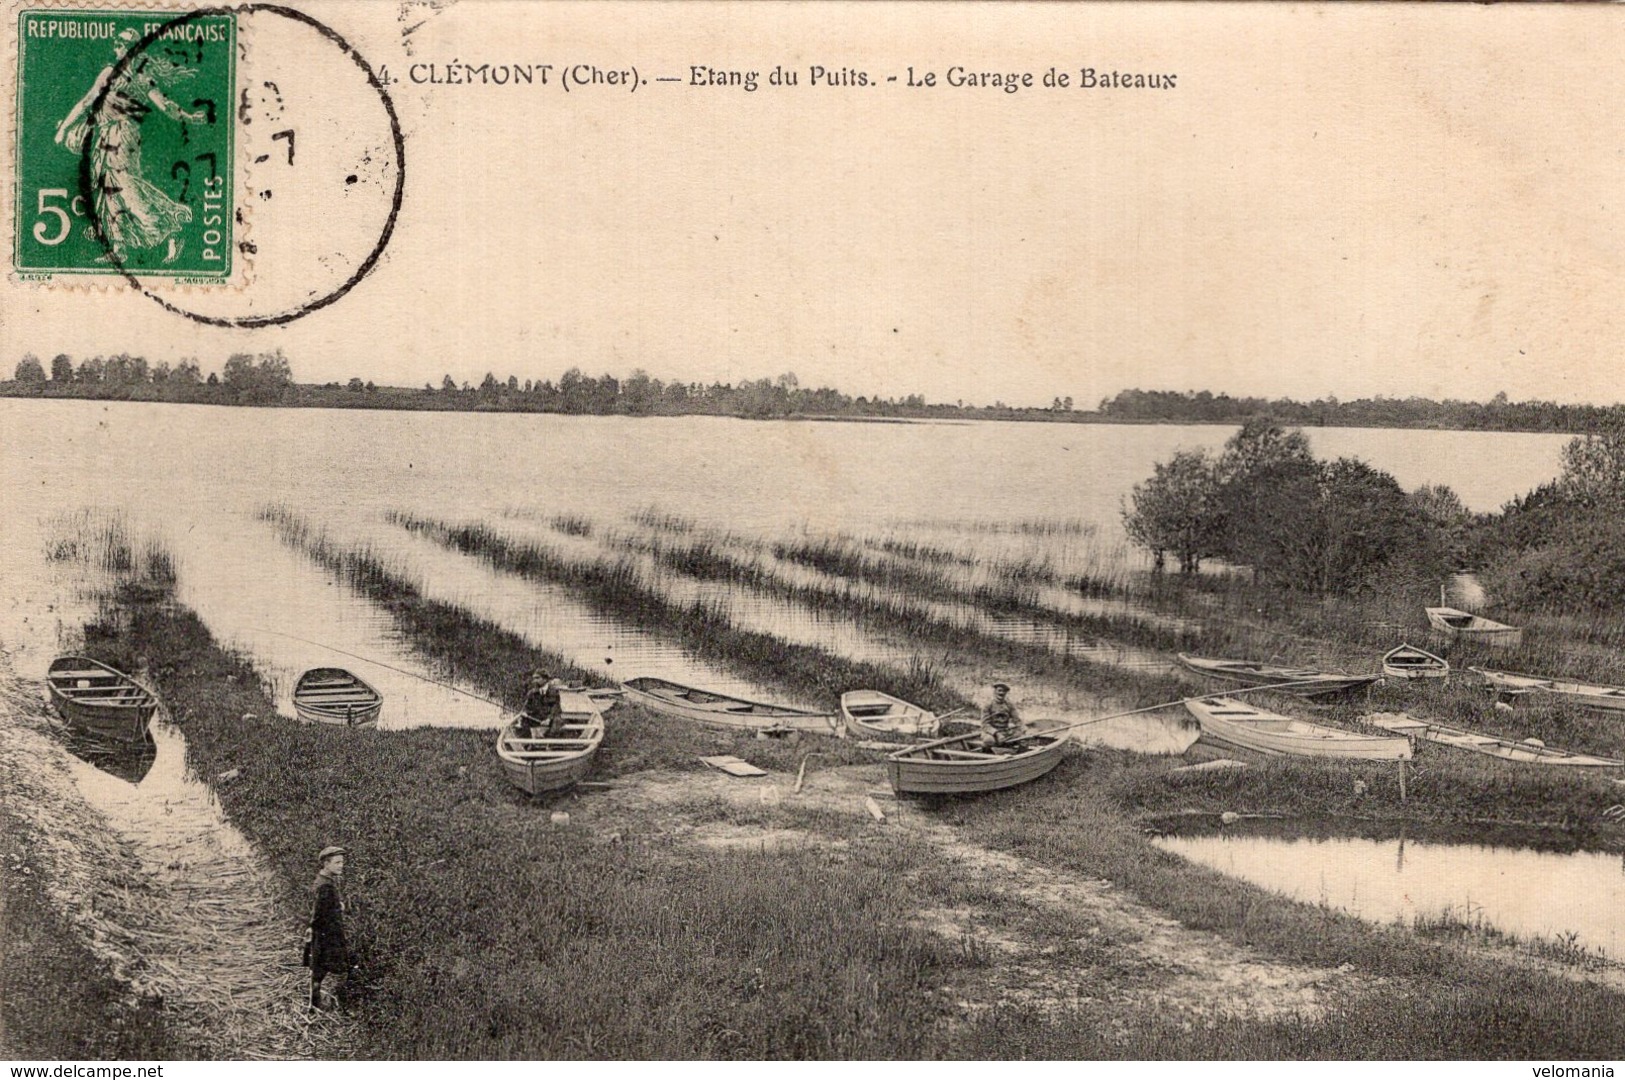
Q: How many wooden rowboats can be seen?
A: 12